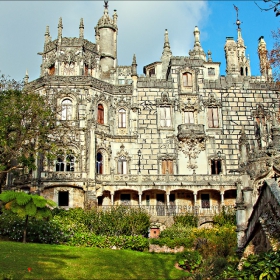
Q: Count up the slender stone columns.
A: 5